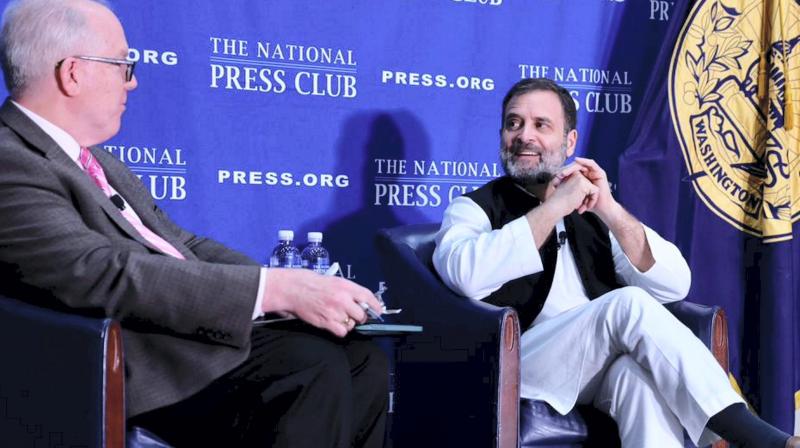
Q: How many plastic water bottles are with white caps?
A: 2